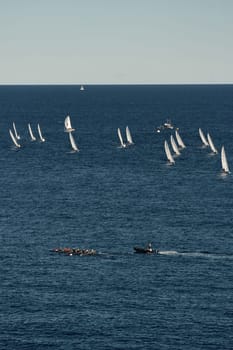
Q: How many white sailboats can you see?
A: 15